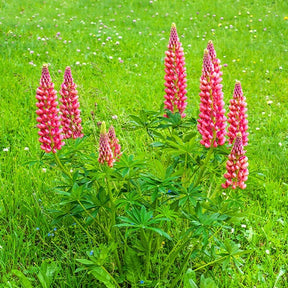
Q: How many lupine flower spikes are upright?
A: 9